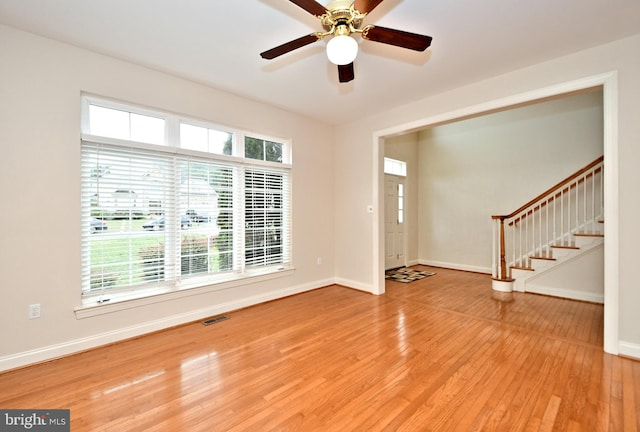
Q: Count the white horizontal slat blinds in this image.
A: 3